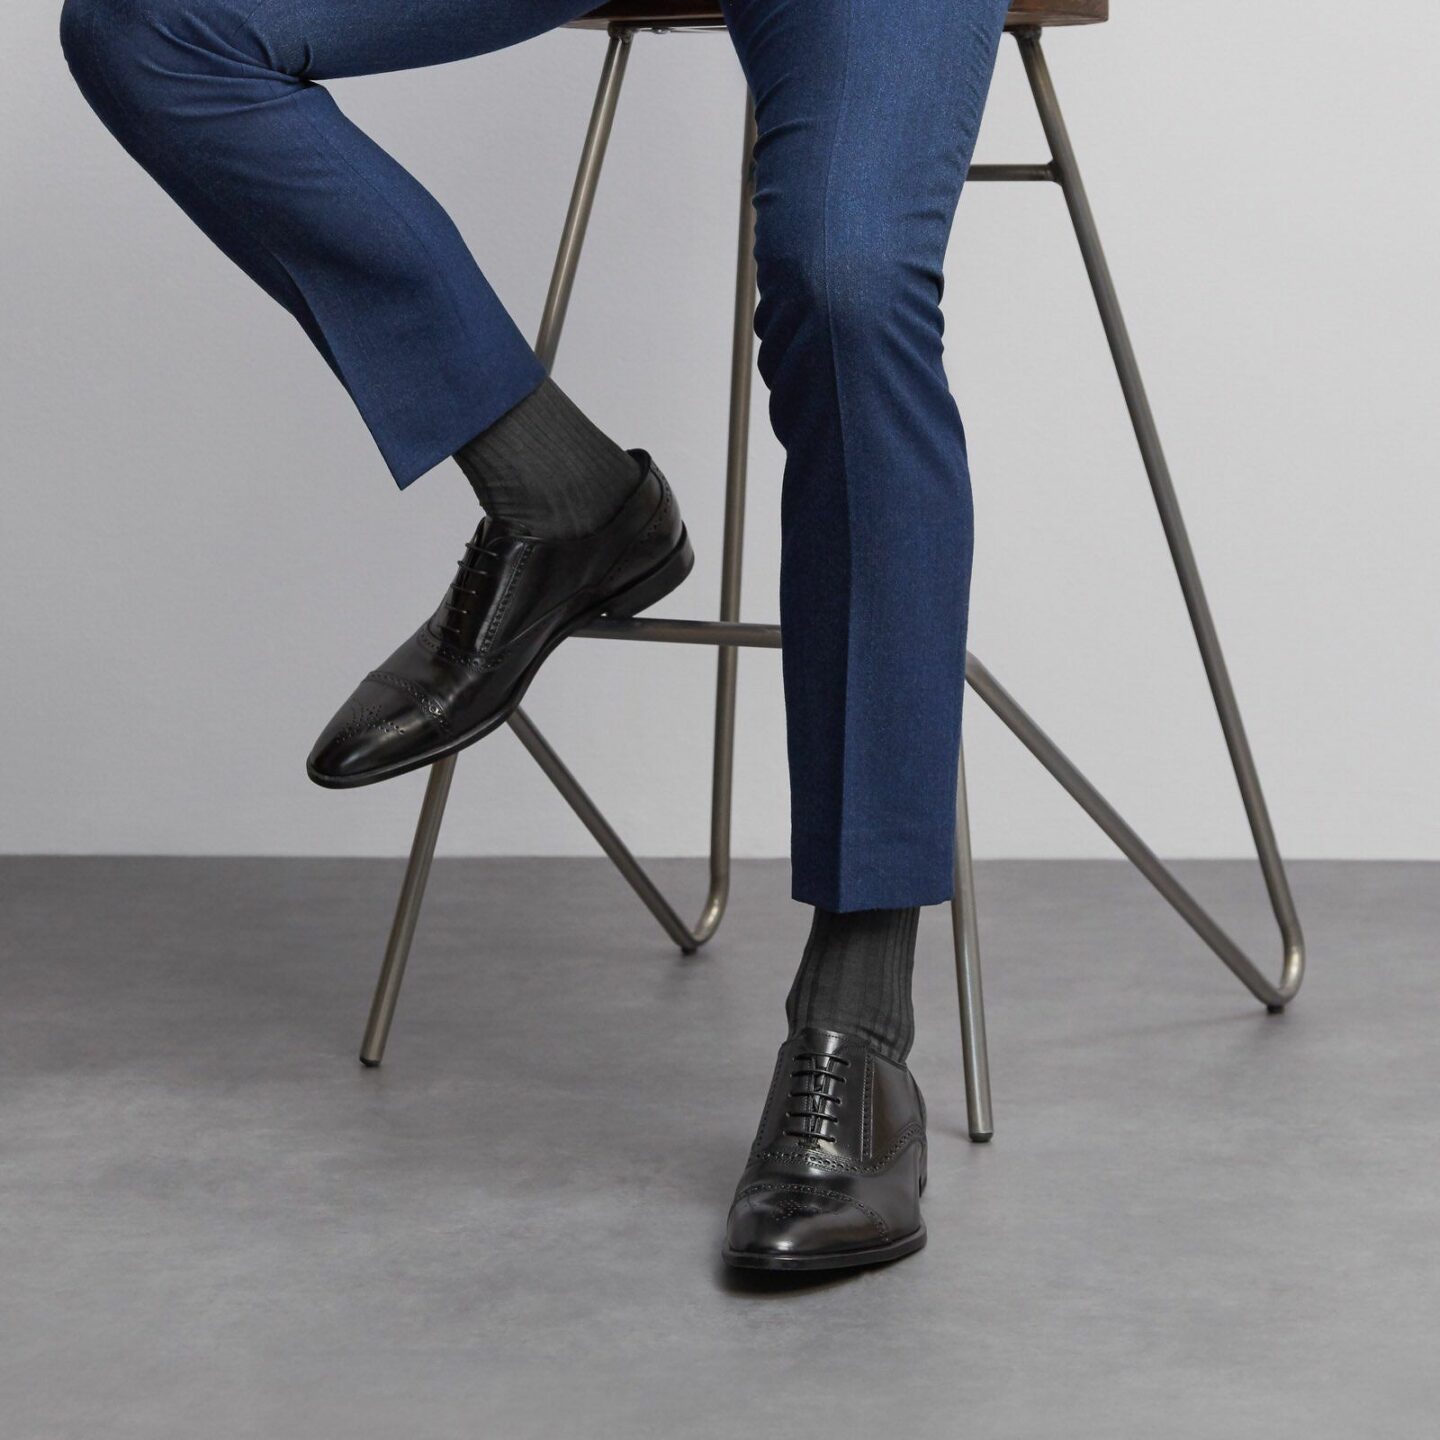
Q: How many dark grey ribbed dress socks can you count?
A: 2